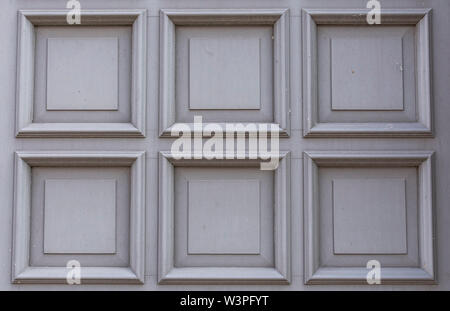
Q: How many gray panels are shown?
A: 6